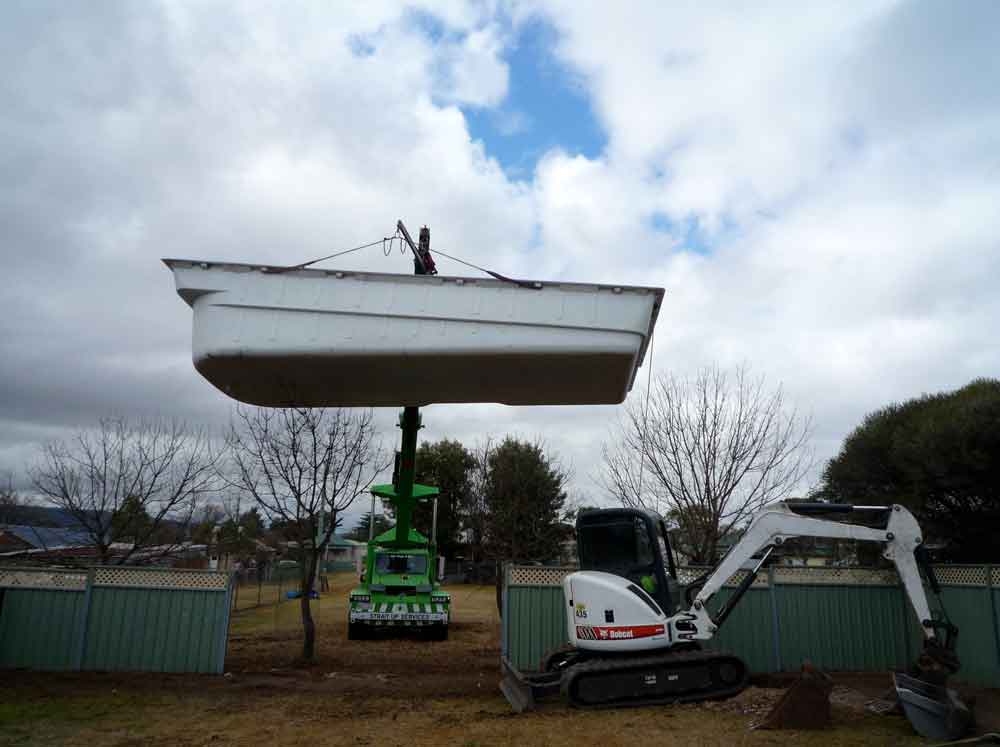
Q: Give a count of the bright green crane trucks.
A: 1